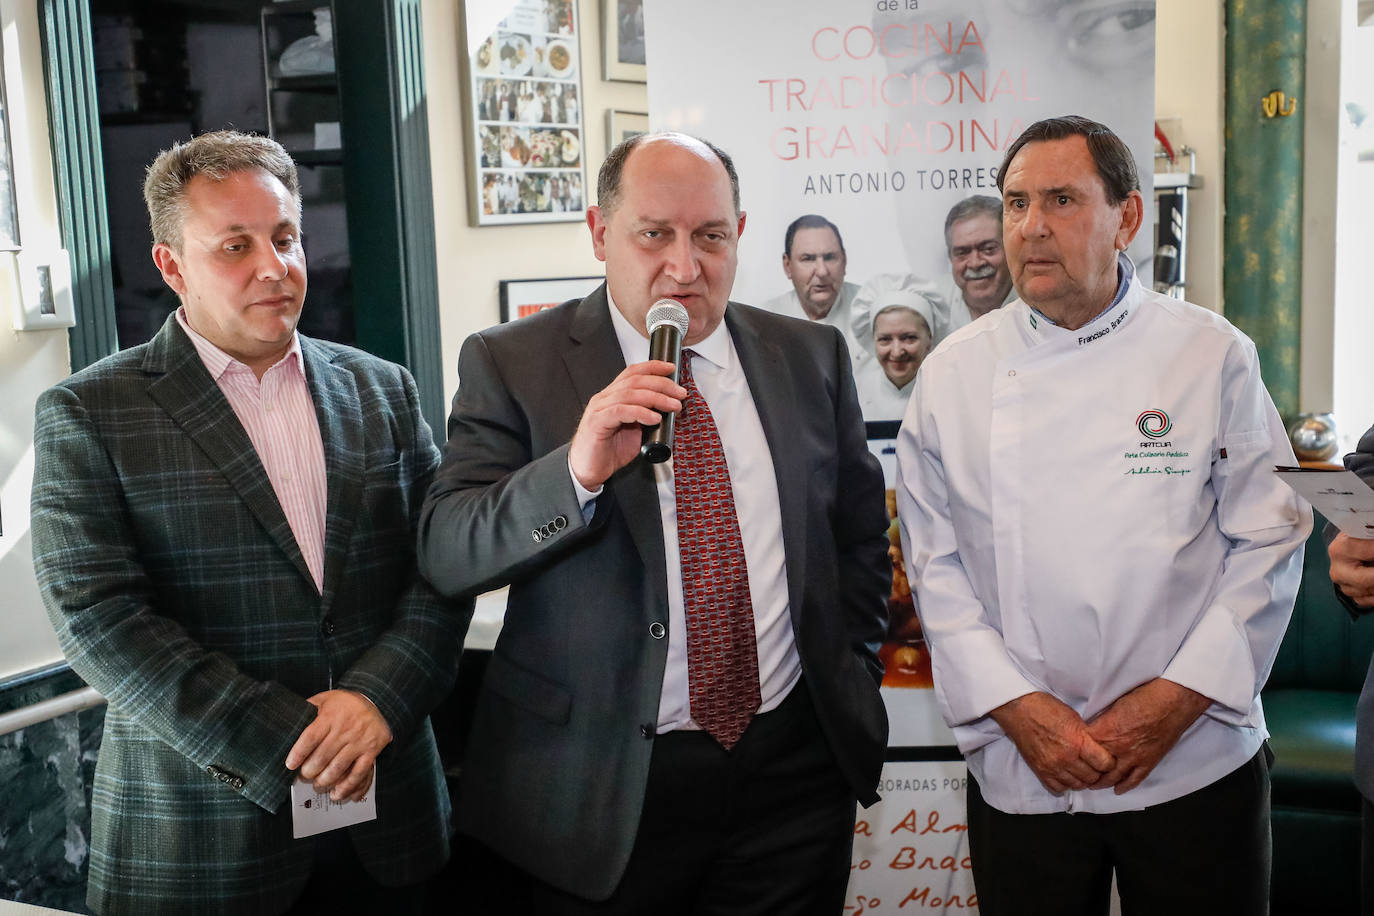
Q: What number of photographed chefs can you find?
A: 3